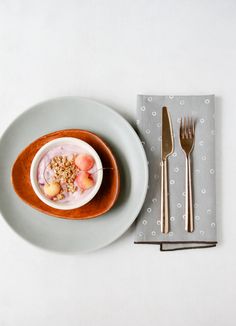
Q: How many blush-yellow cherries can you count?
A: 3